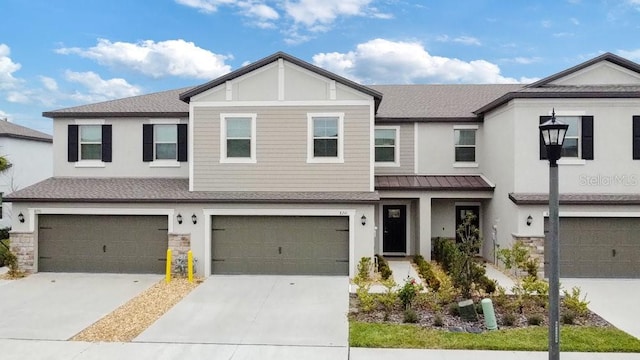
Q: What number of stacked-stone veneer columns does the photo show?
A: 3